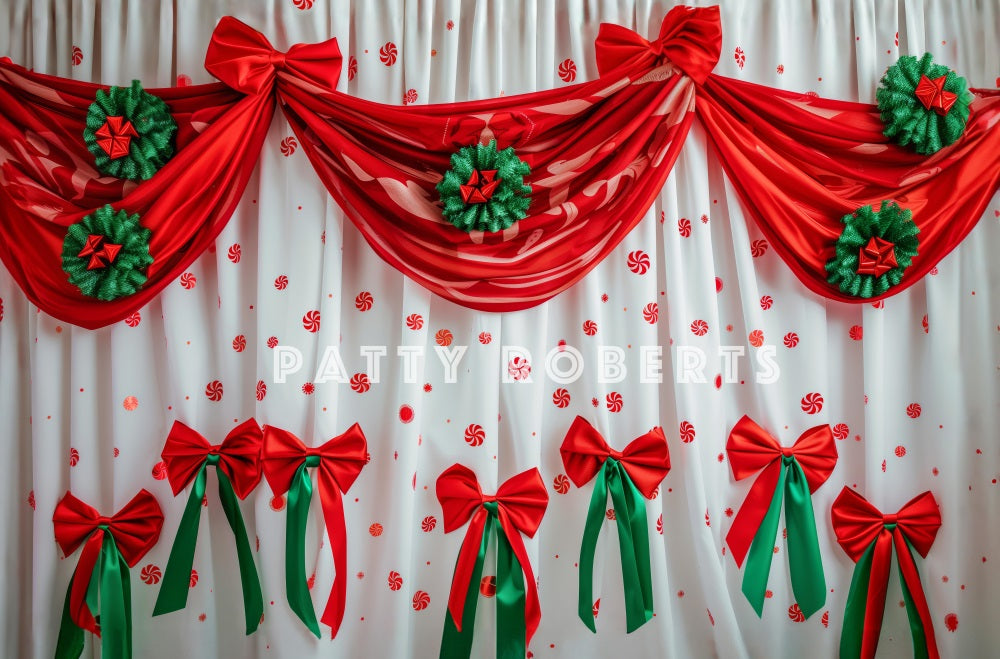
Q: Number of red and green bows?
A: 7